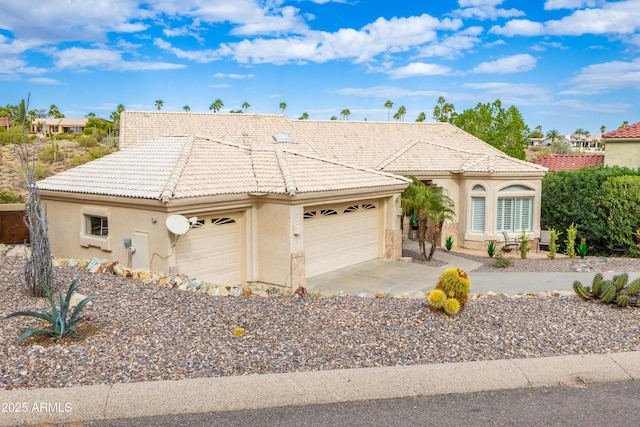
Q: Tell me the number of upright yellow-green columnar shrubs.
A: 3